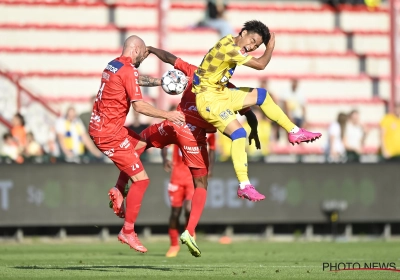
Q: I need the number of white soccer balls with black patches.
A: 1